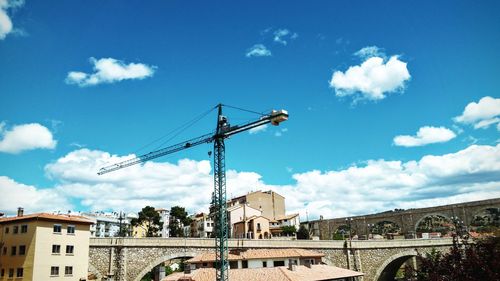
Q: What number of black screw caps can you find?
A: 0